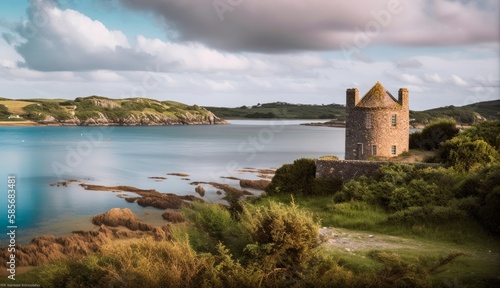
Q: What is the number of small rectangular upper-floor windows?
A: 2